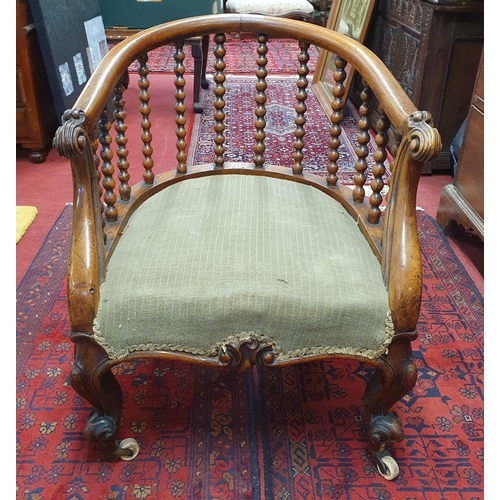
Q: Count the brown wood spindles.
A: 12